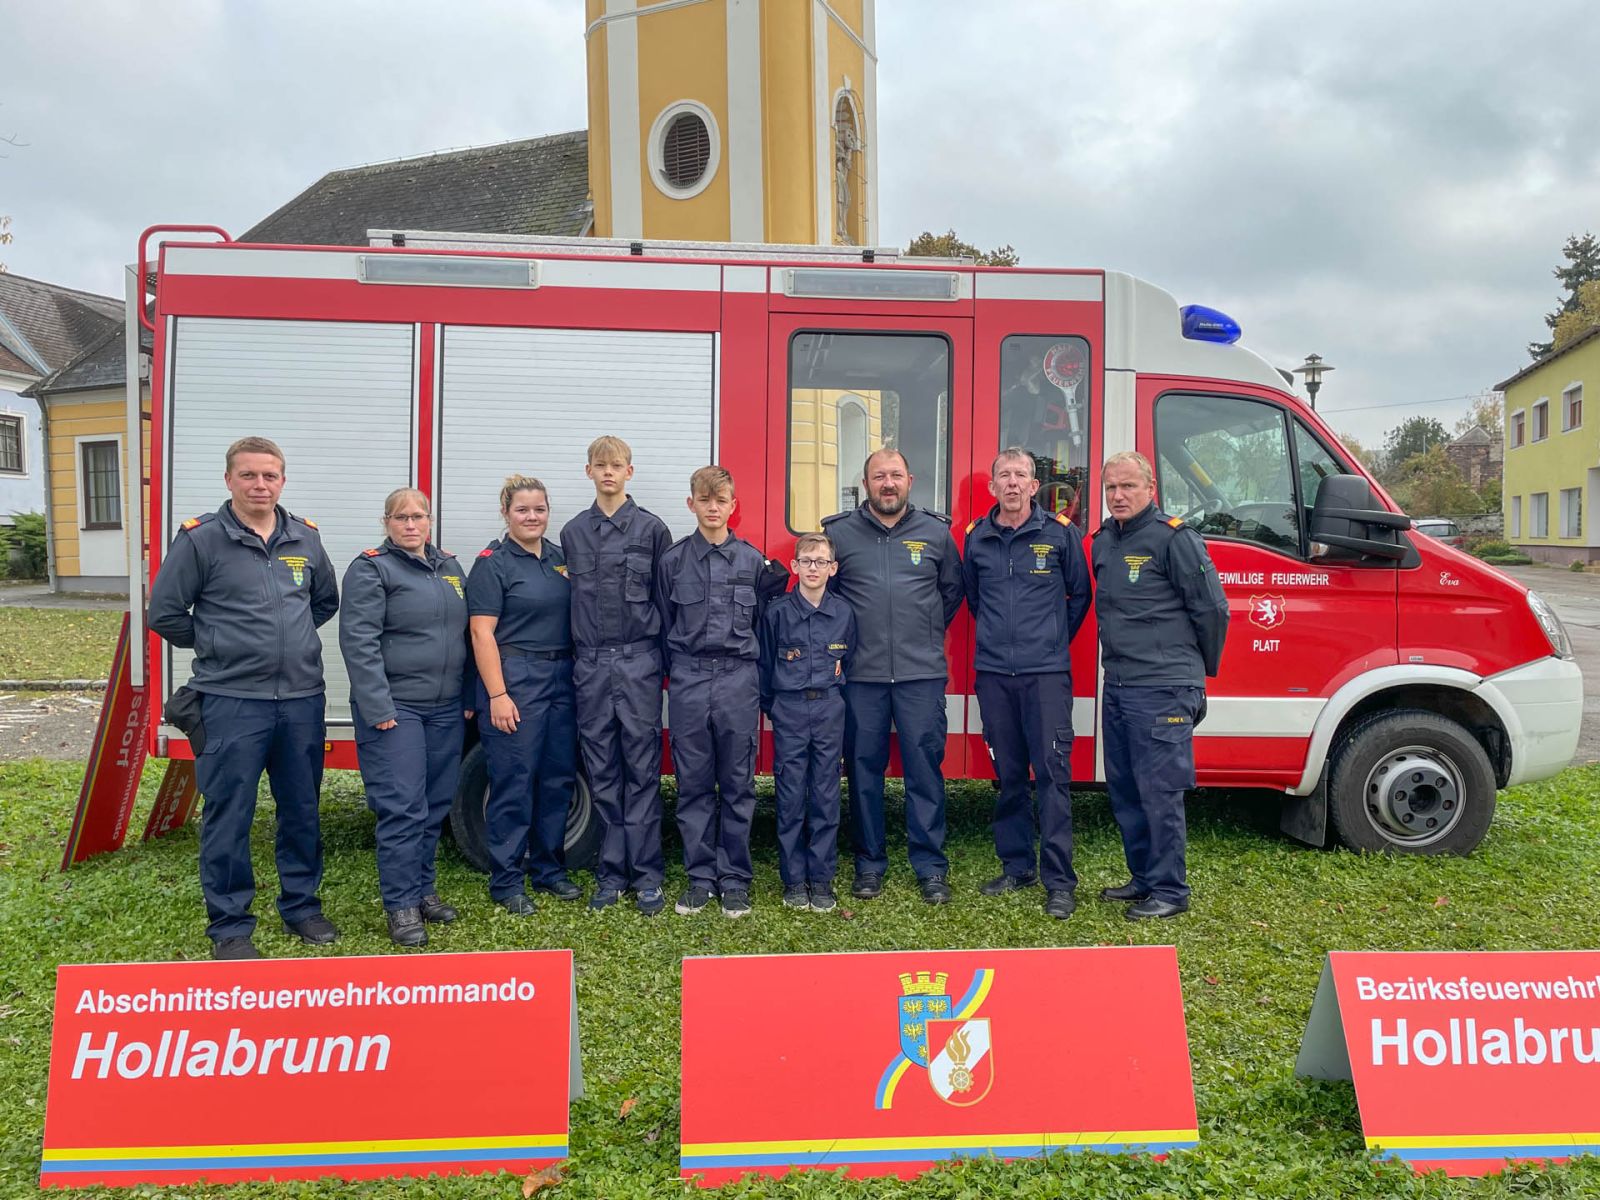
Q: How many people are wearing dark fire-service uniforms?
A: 9